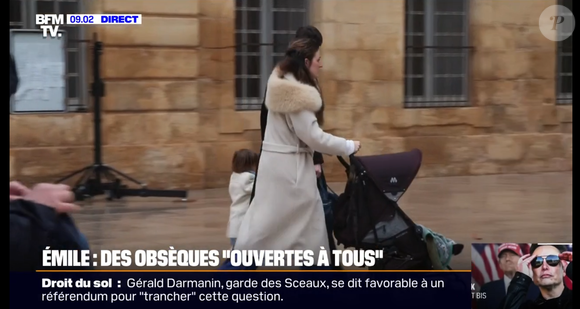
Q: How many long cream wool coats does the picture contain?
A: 1